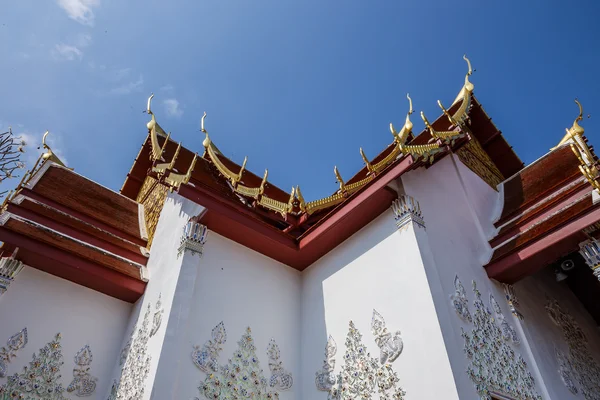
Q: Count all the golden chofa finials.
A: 6